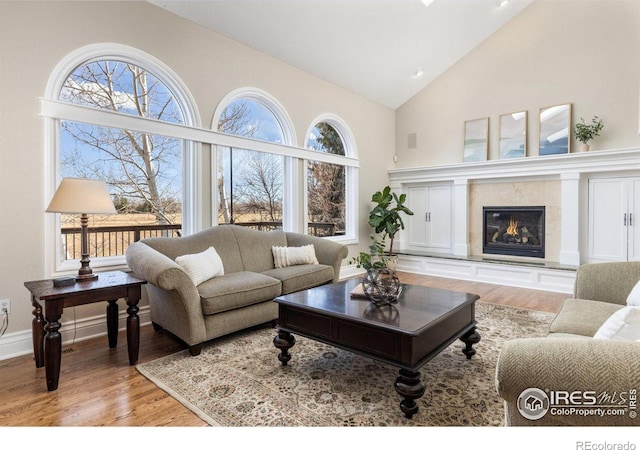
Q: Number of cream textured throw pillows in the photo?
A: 2